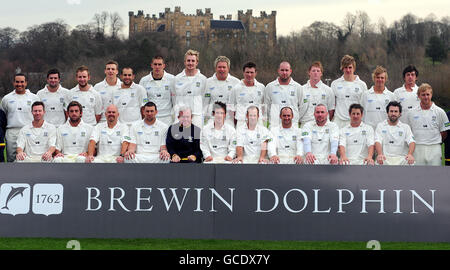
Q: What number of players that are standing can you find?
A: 15